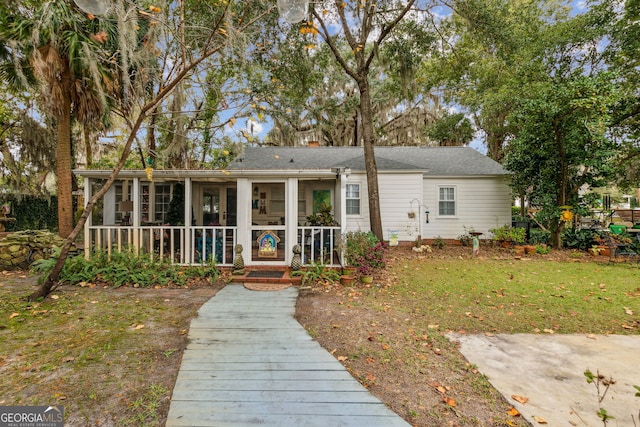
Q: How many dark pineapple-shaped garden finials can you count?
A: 2